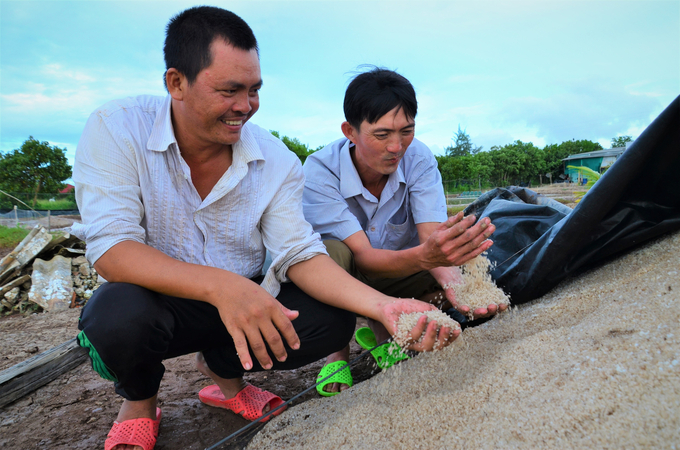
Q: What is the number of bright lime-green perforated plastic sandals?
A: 2